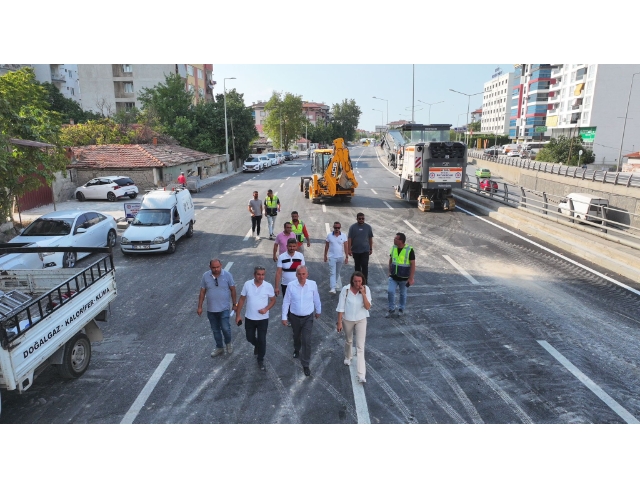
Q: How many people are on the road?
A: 12